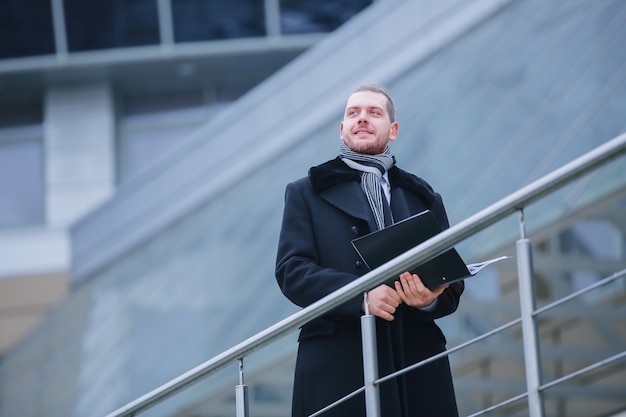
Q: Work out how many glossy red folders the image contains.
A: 0